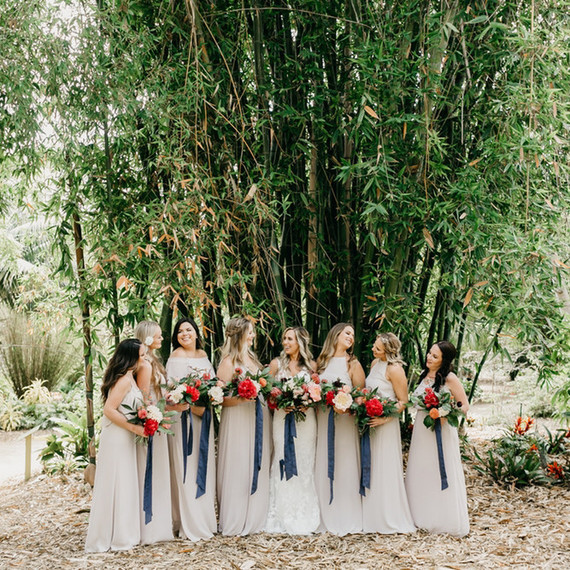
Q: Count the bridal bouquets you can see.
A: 8